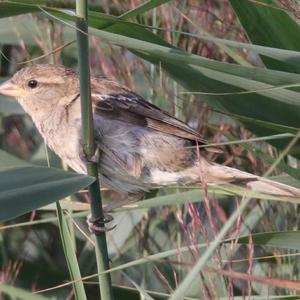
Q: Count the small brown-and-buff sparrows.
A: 1